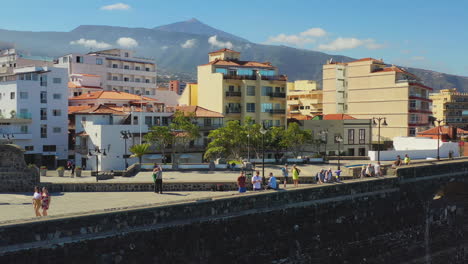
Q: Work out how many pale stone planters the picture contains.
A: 3